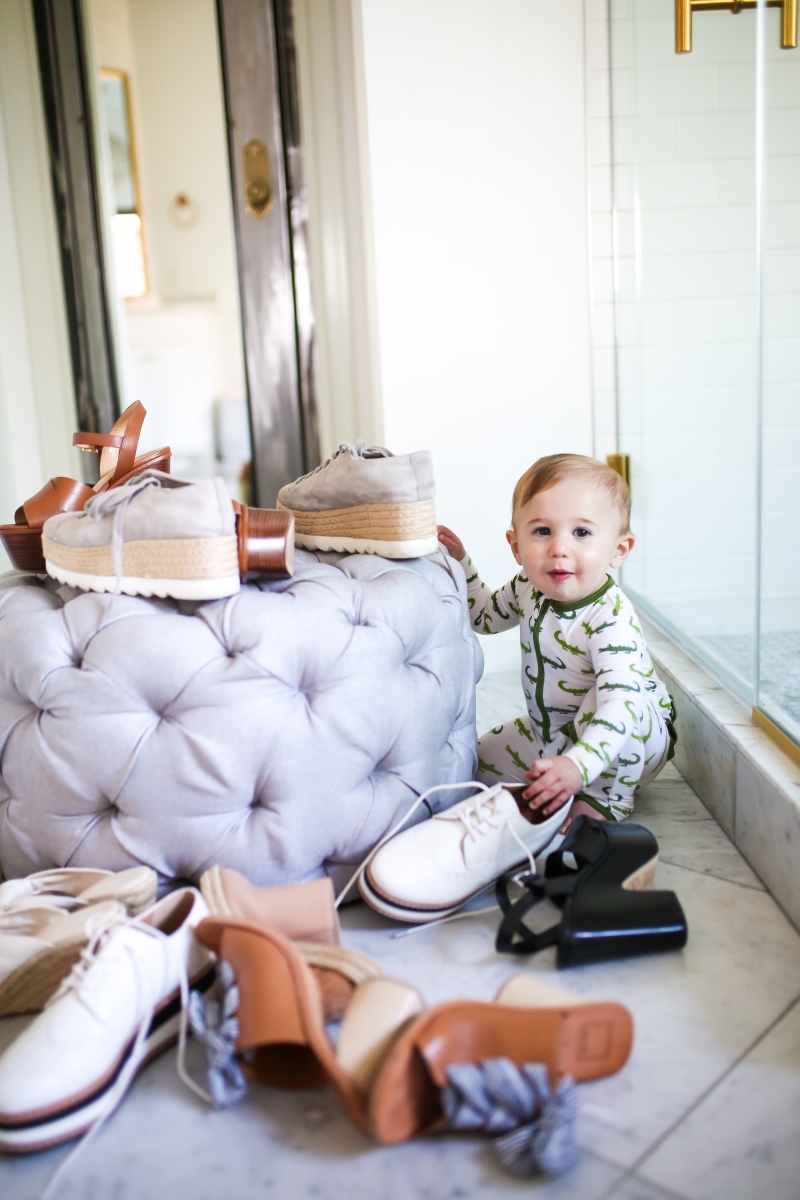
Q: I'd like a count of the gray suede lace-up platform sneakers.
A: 2